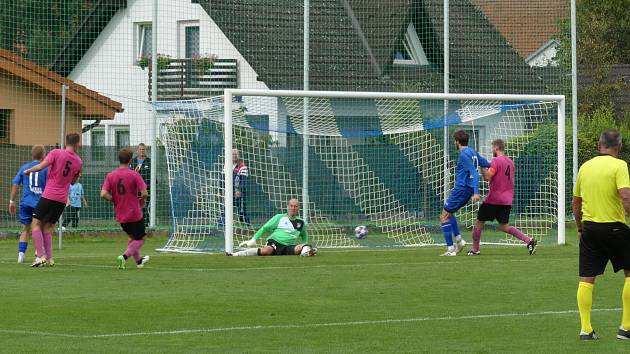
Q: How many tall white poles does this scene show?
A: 4